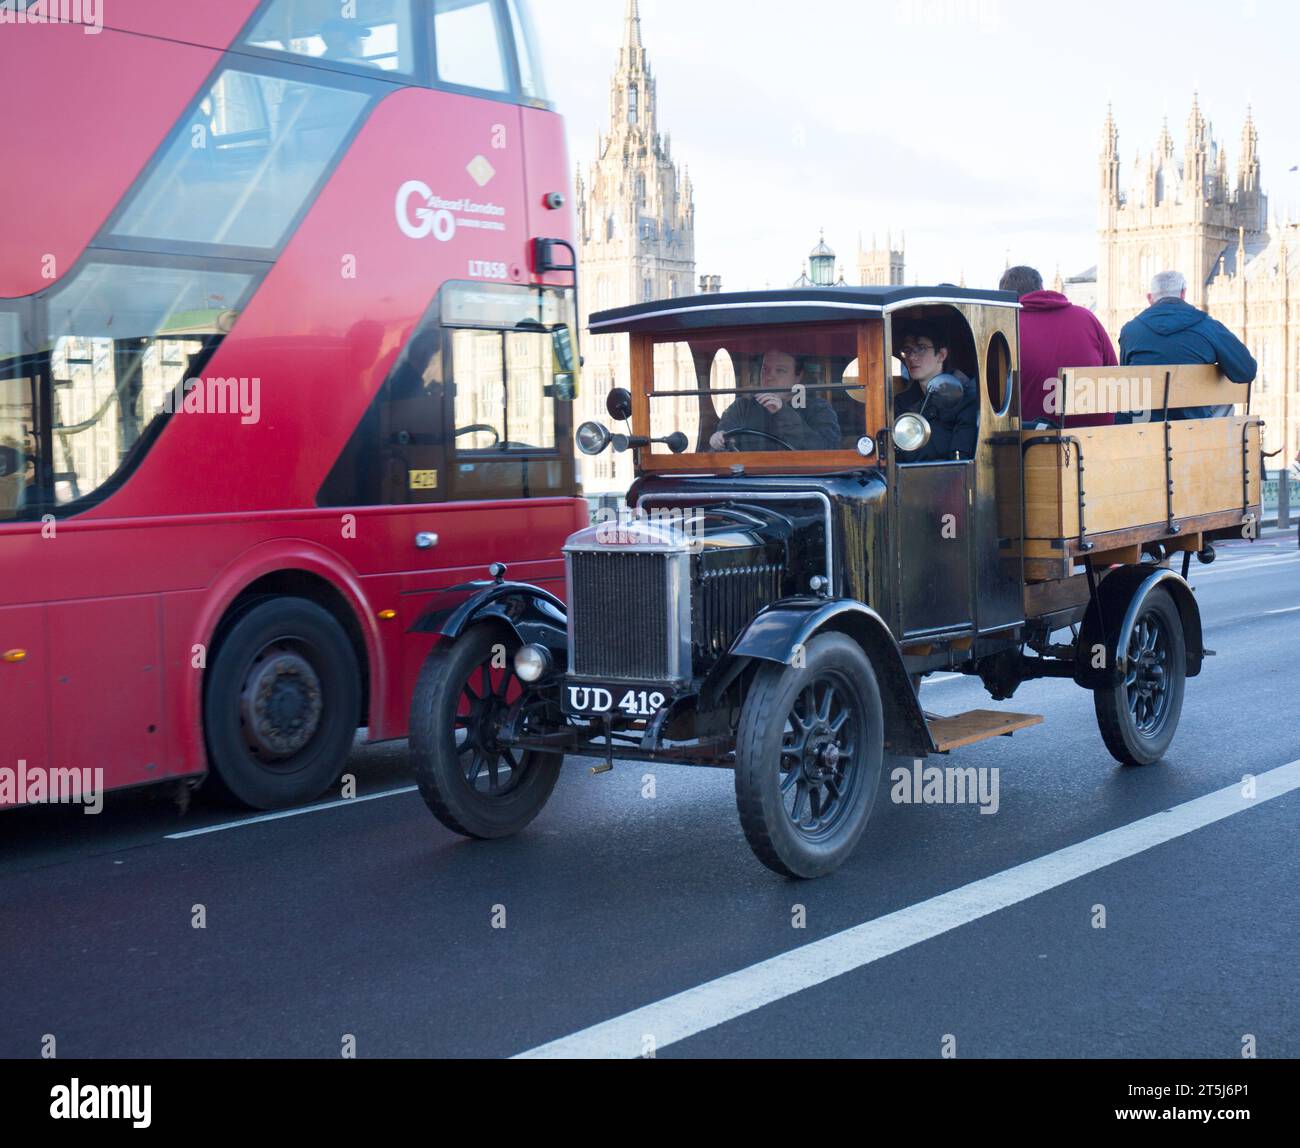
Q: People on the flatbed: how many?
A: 2